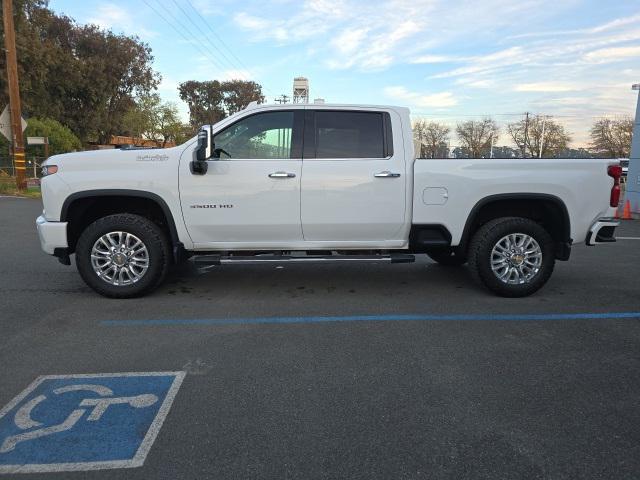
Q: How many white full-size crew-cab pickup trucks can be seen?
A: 1